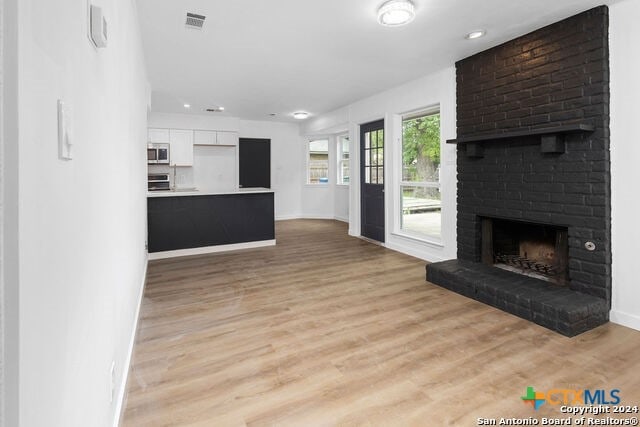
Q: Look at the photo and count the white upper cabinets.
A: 4